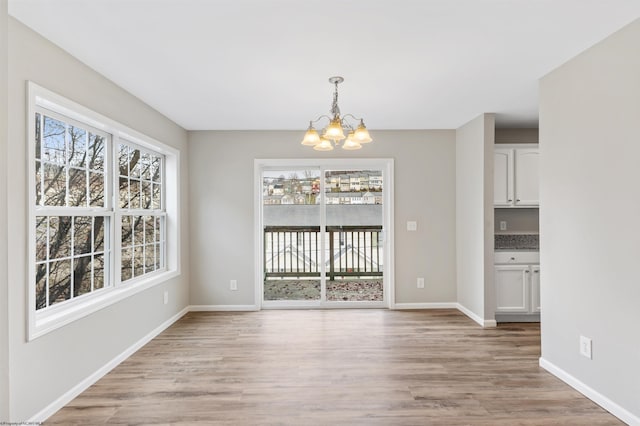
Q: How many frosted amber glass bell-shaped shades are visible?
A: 5